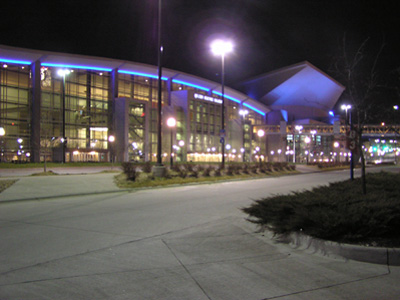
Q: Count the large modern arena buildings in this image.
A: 1